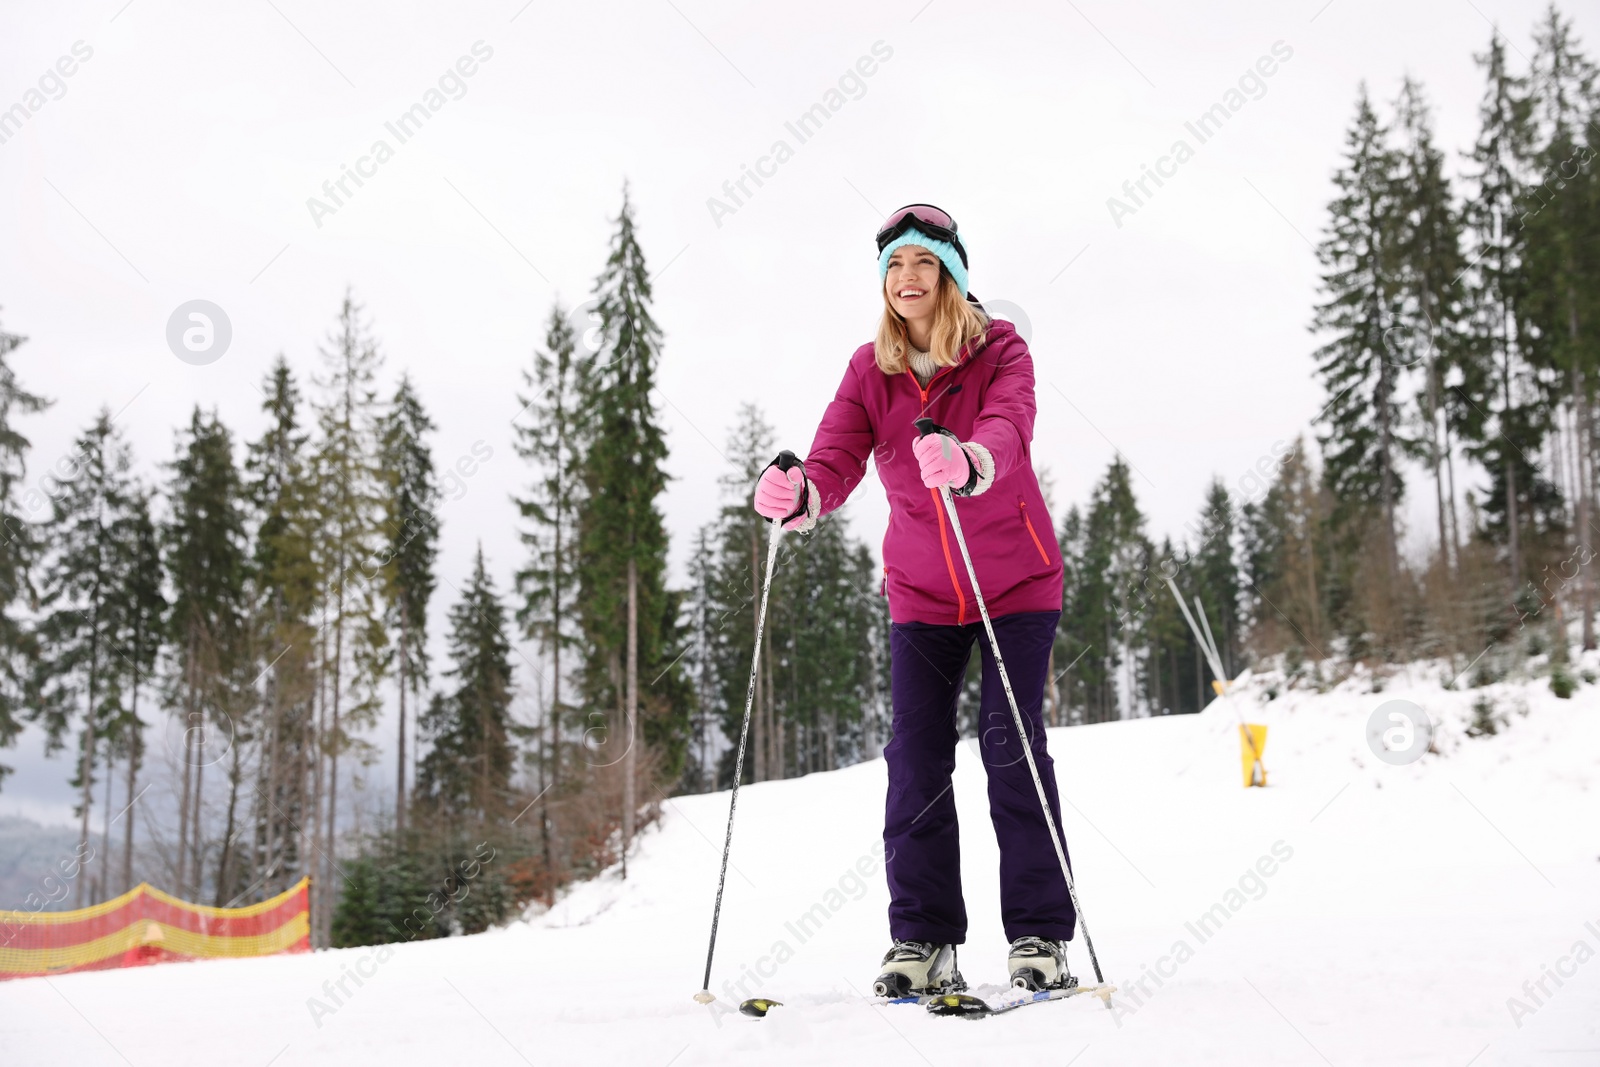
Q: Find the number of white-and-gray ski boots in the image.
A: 2